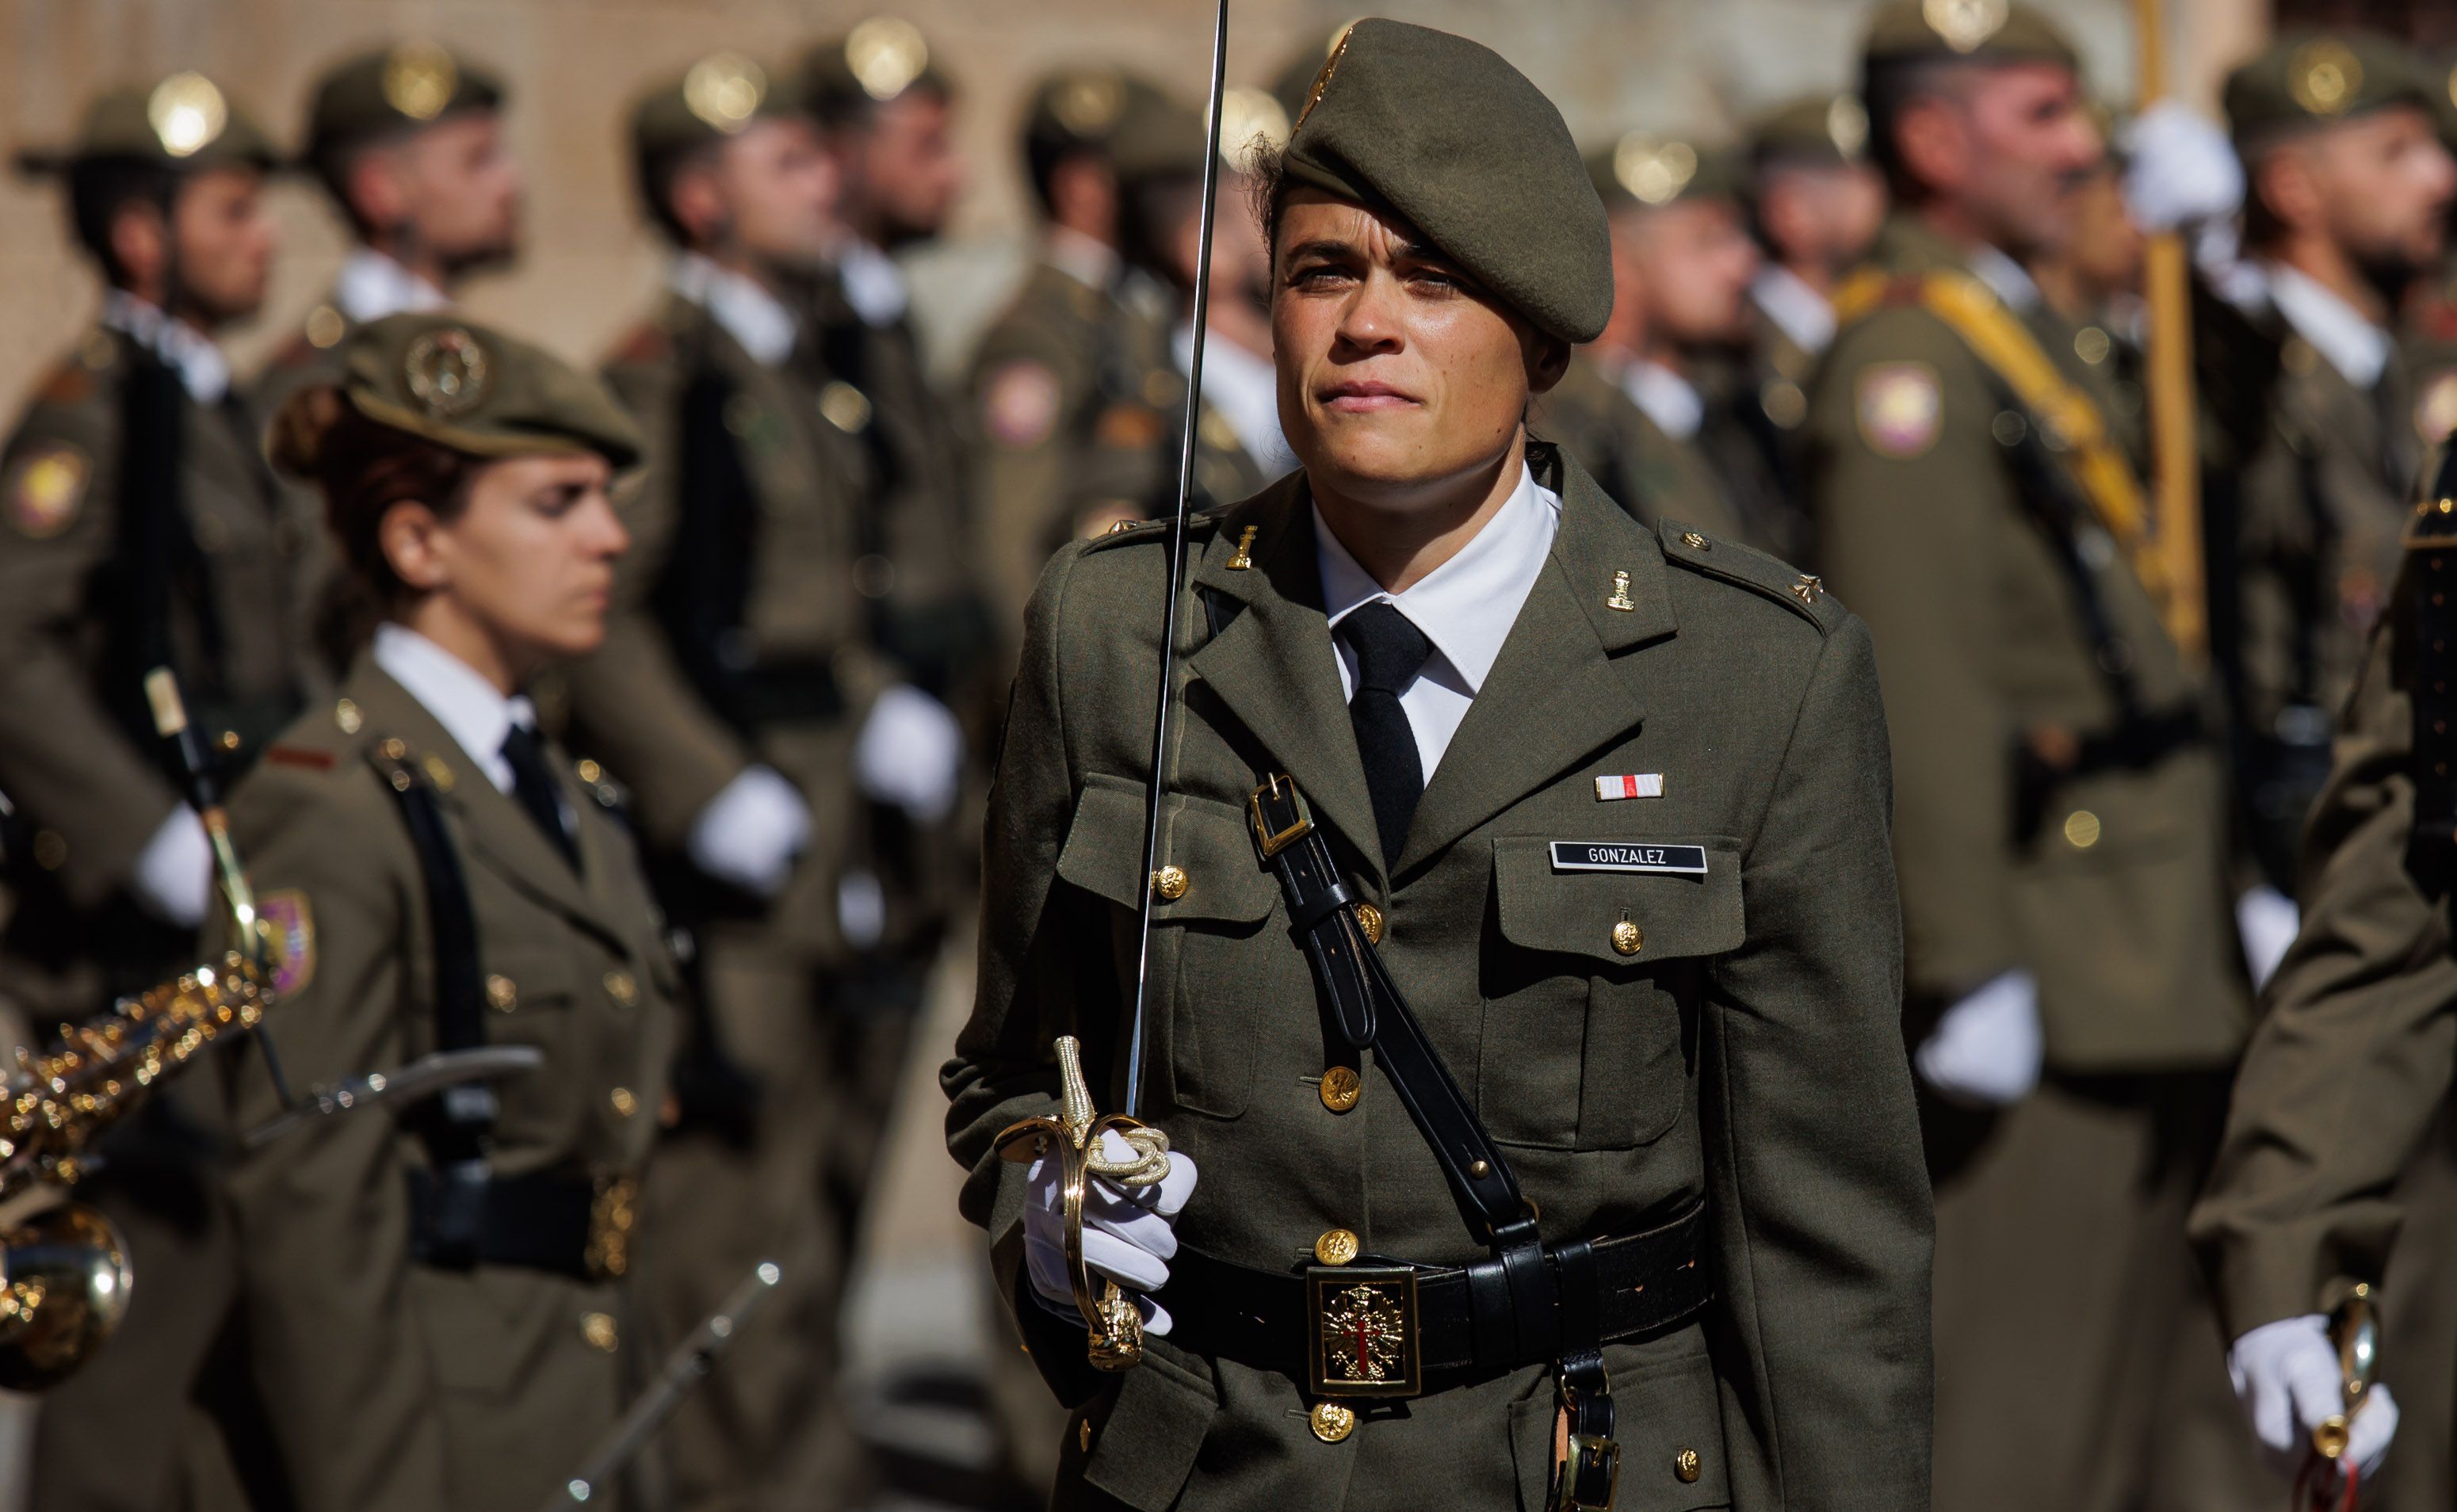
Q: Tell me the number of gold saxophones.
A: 1